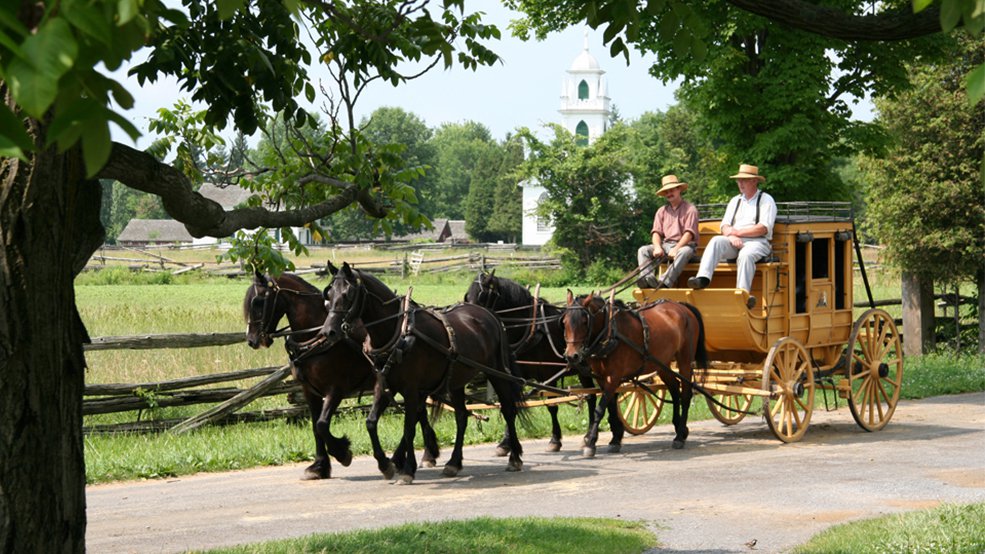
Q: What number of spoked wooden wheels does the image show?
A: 4